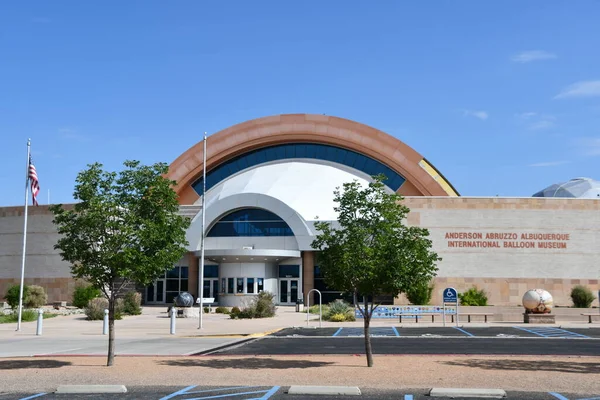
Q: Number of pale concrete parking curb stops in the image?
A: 3